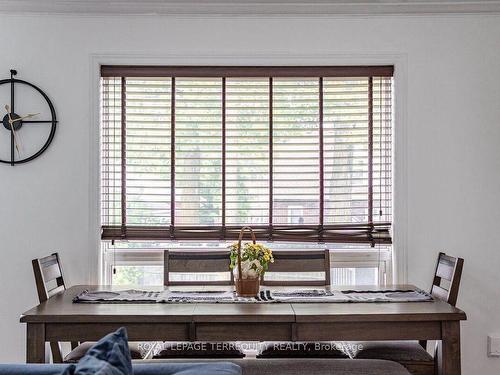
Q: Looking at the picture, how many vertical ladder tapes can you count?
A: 6